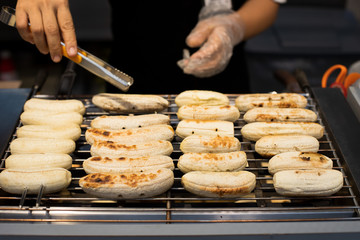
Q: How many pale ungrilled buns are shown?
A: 6